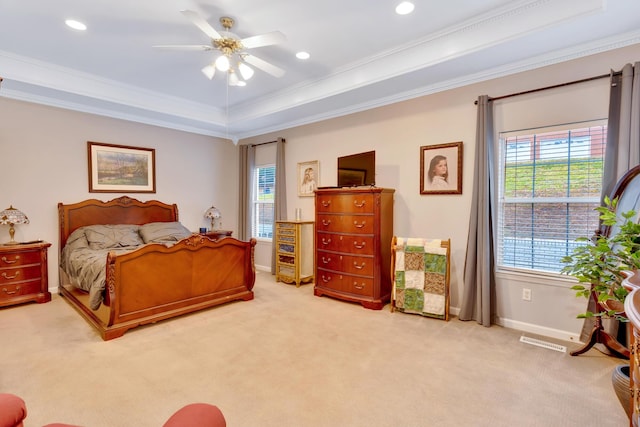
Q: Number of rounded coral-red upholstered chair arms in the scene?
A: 2